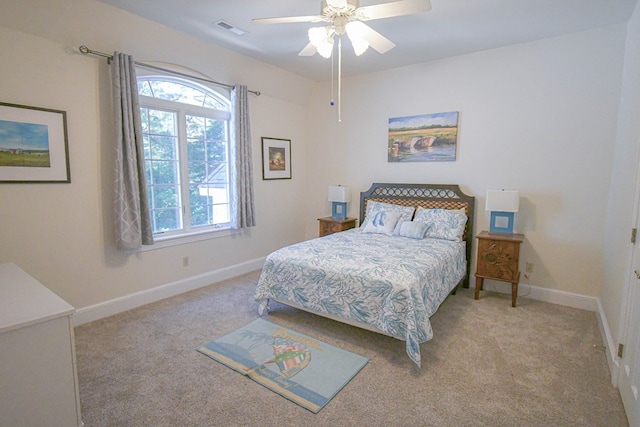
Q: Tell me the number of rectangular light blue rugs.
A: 1